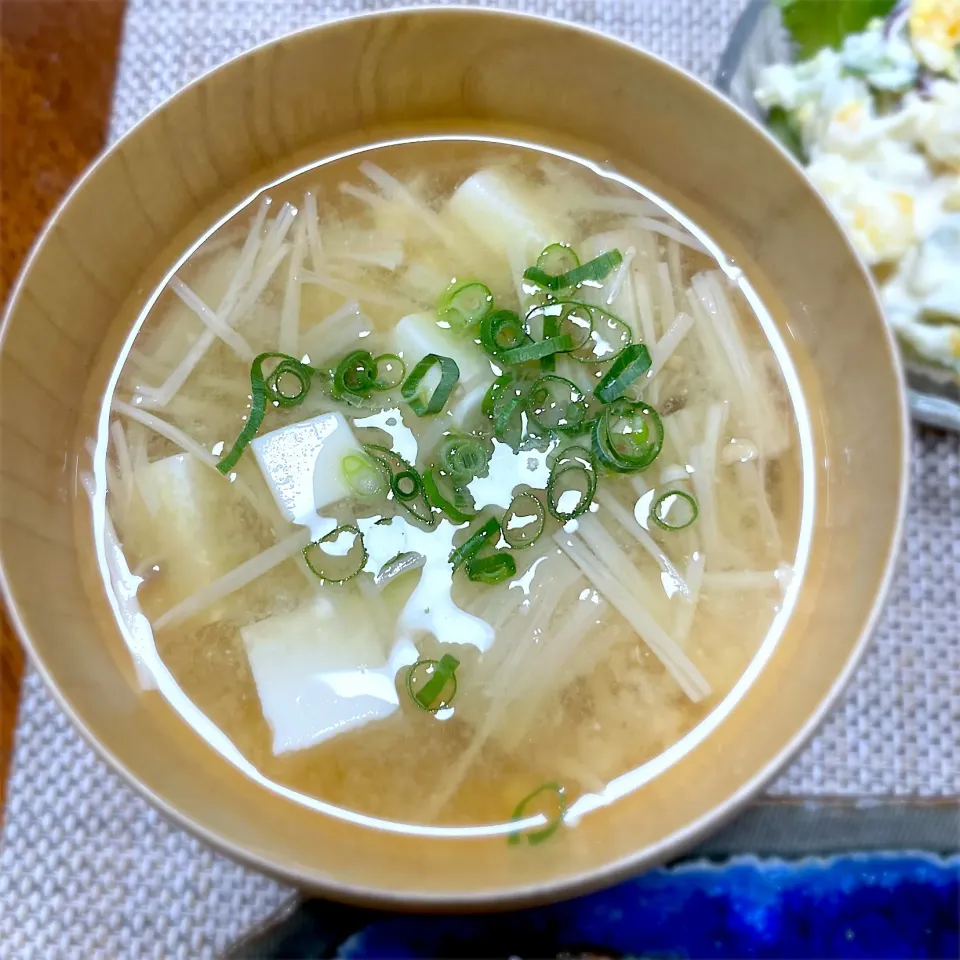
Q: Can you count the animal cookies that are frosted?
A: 0